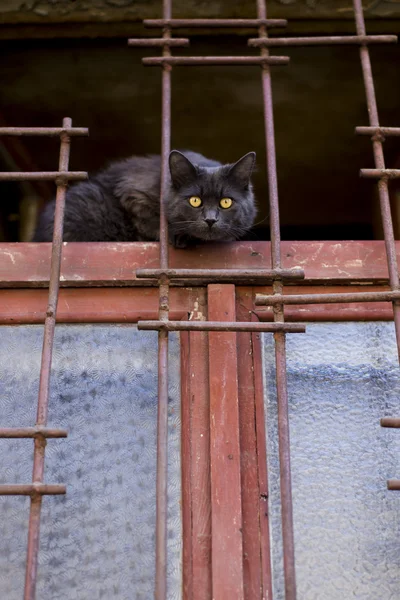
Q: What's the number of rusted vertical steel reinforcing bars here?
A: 4